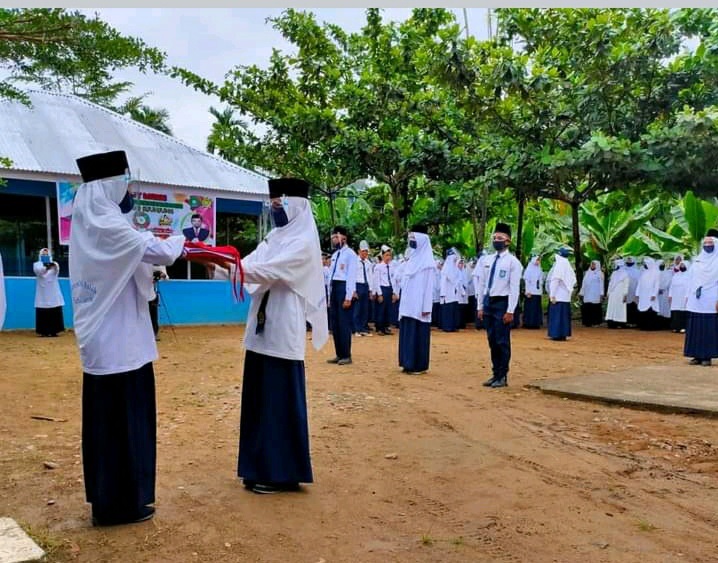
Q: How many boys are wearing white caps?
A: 2